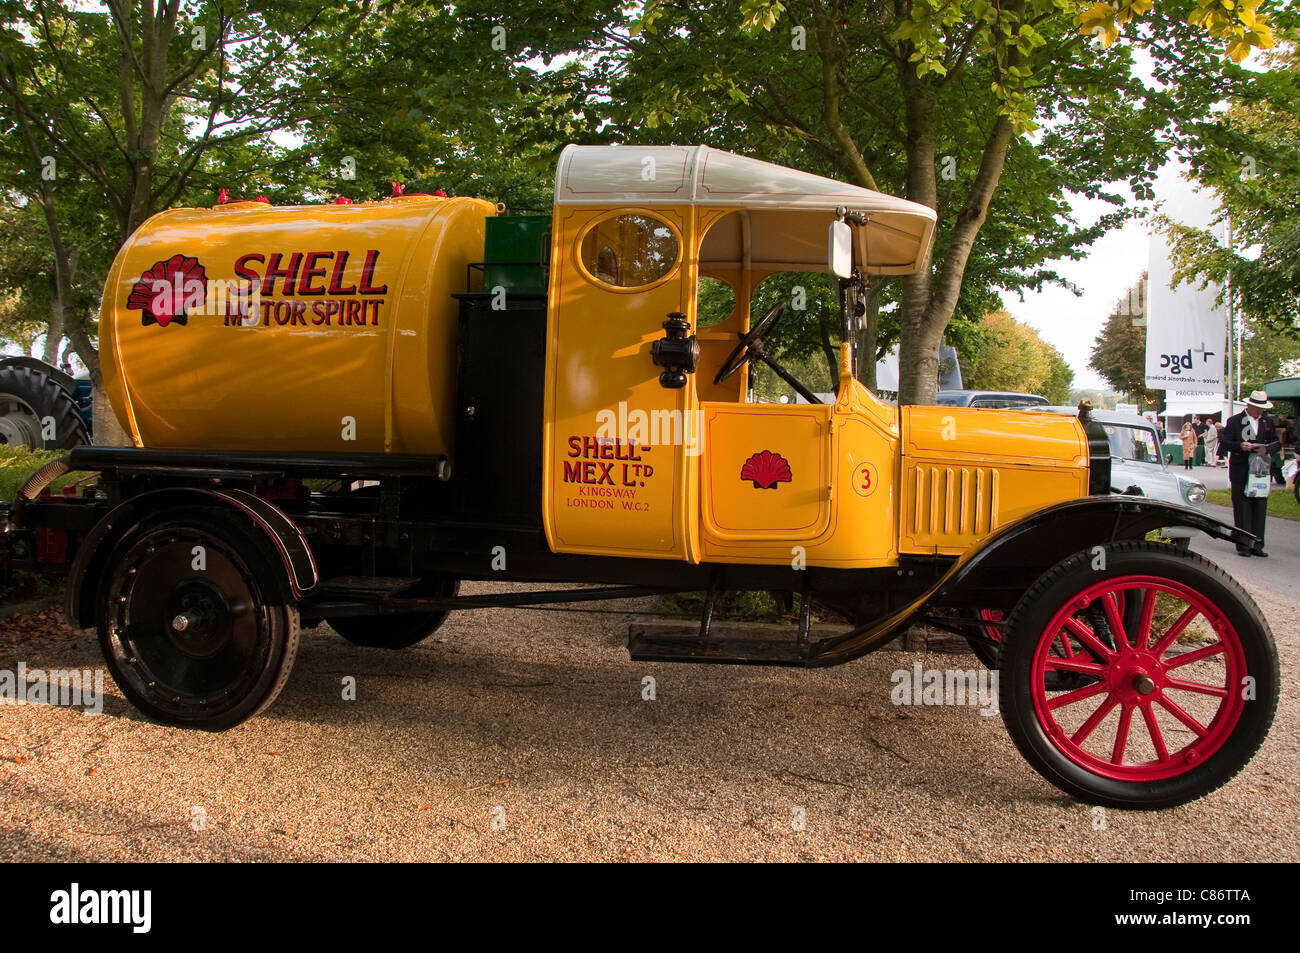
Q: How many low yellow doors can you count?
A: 1